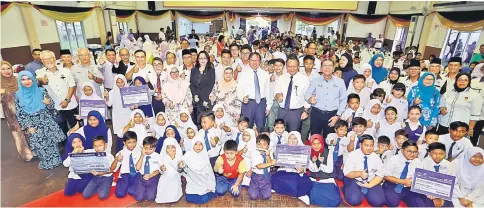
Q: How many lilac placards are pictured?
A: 4